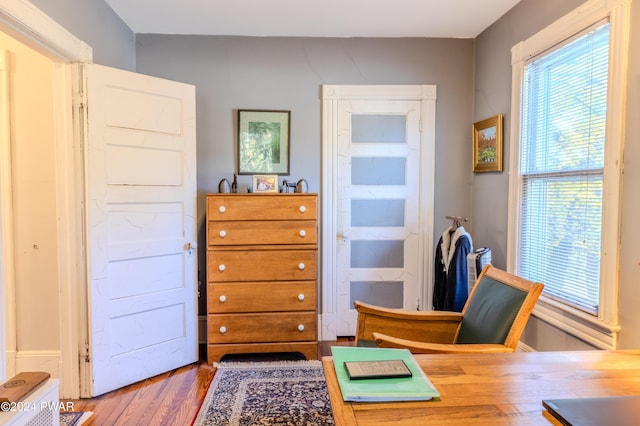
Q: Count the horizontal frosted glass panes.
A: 5